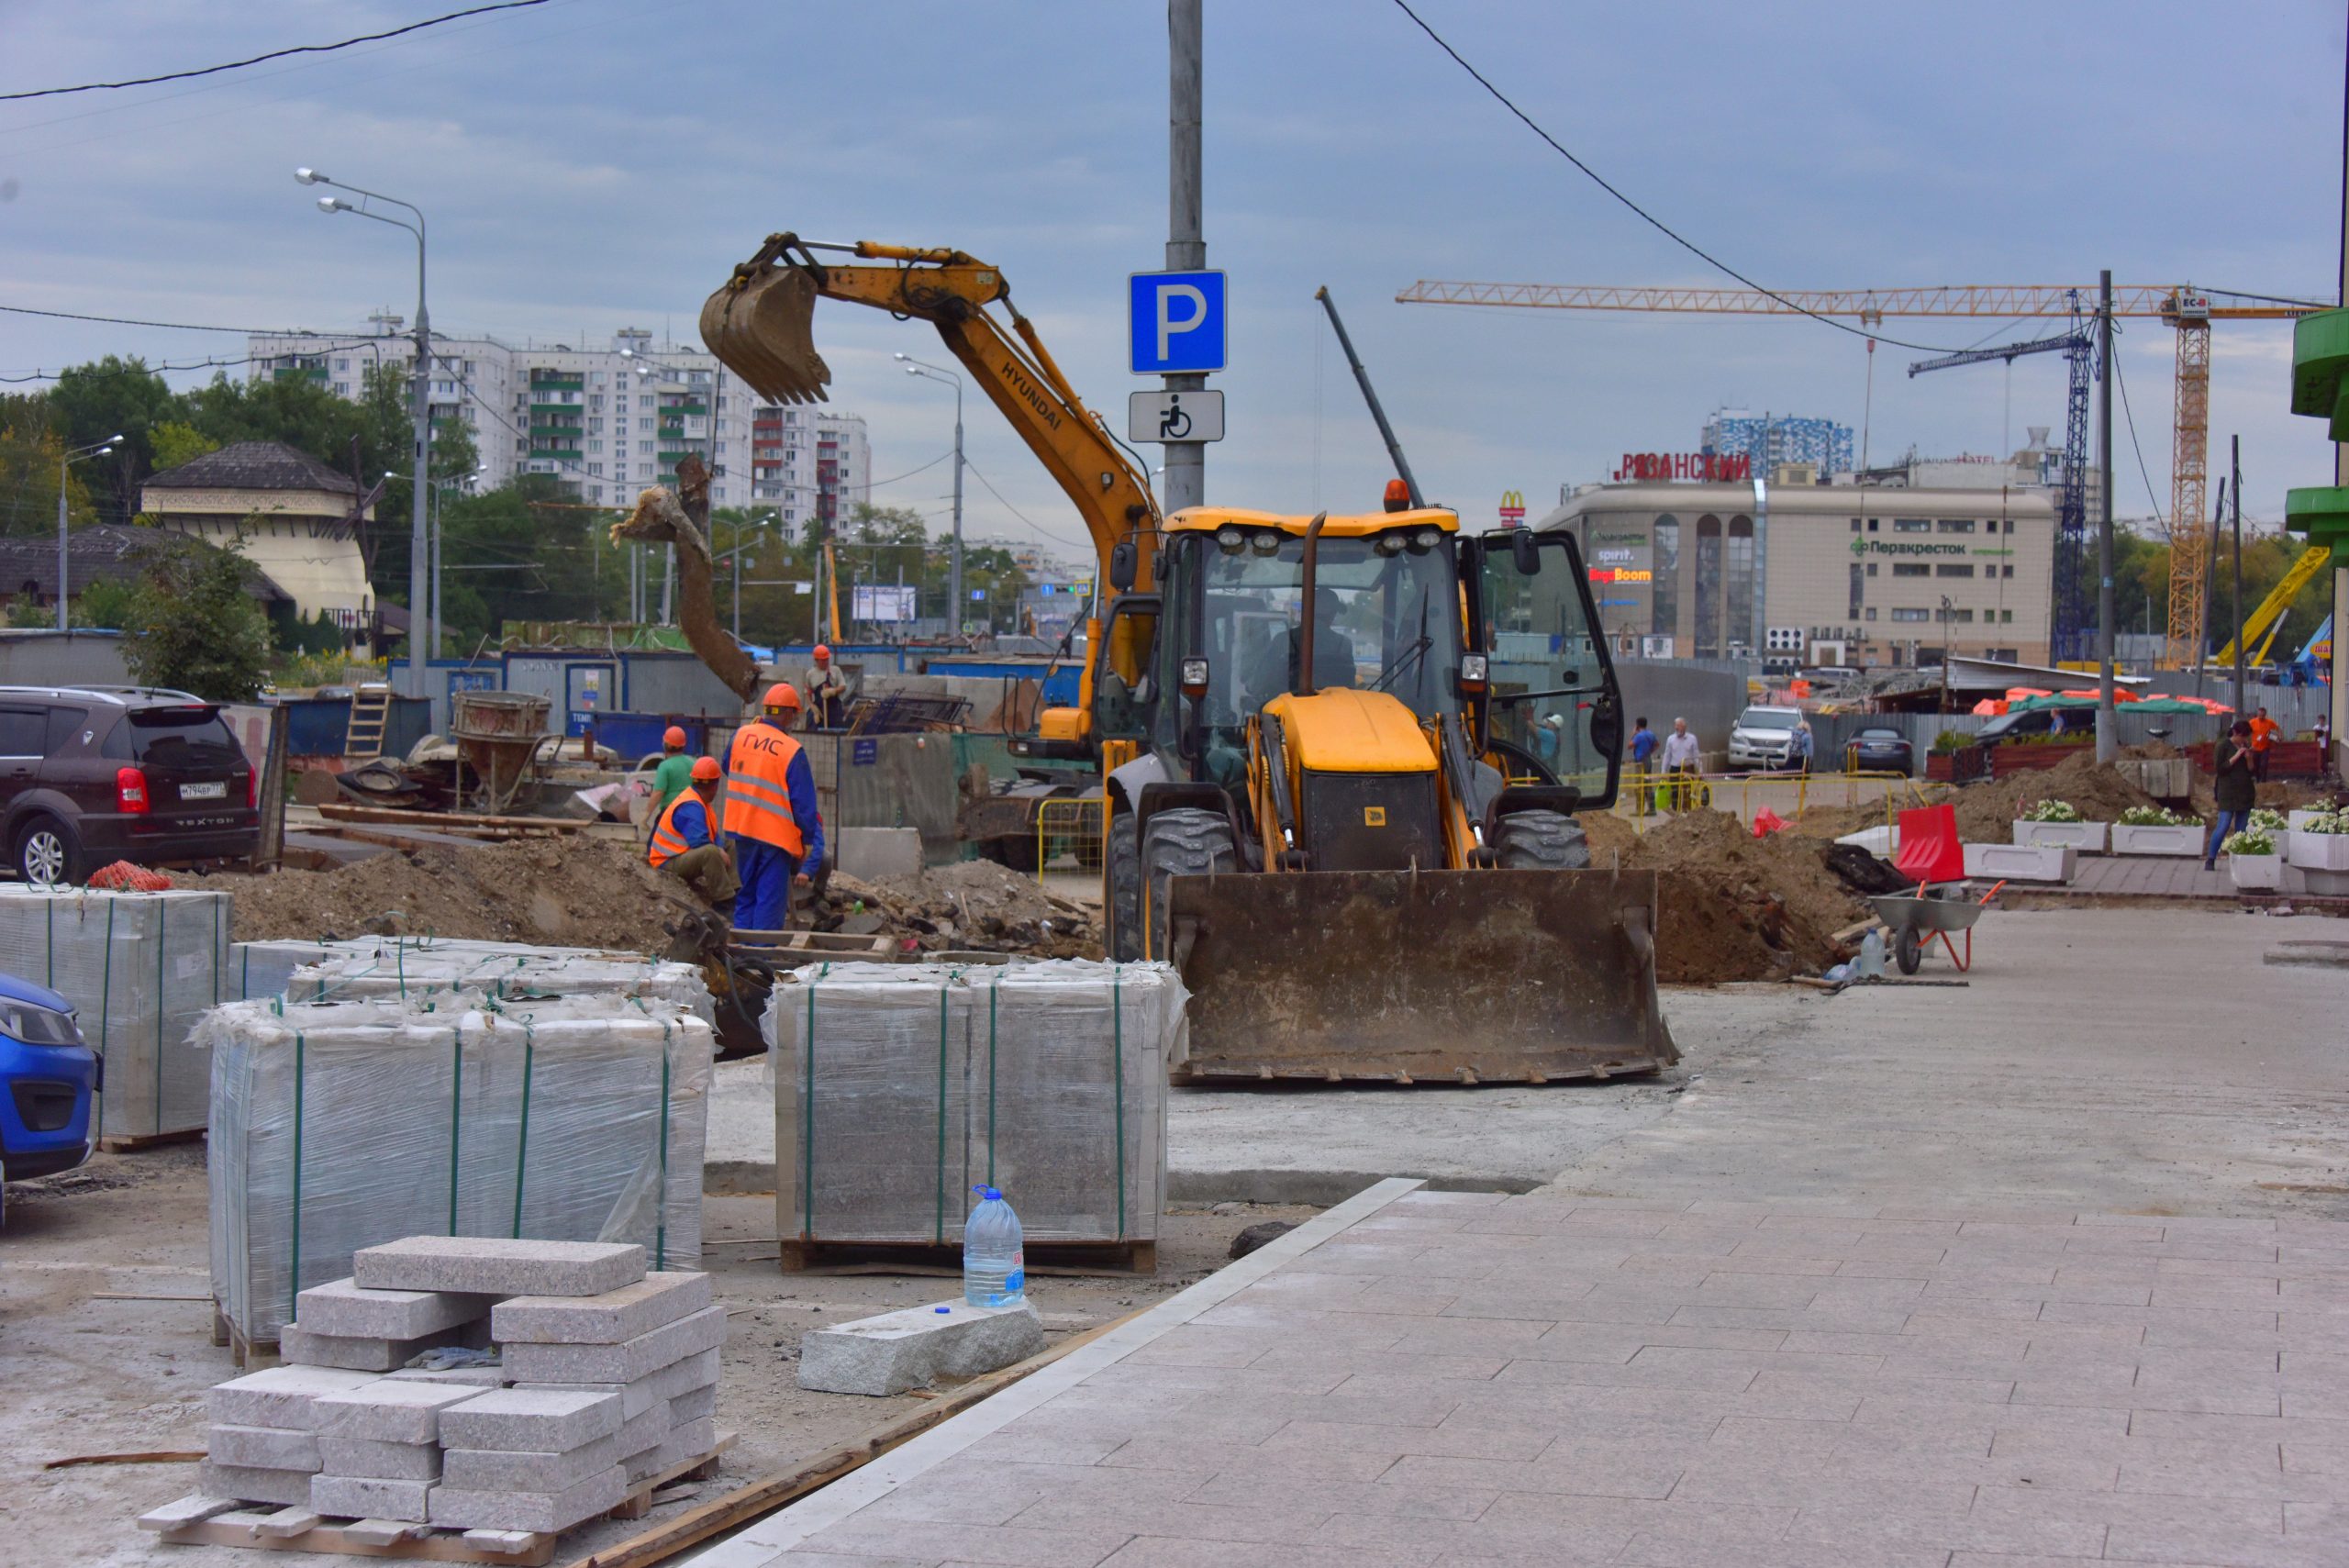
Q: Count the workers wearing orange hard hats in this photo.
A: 4